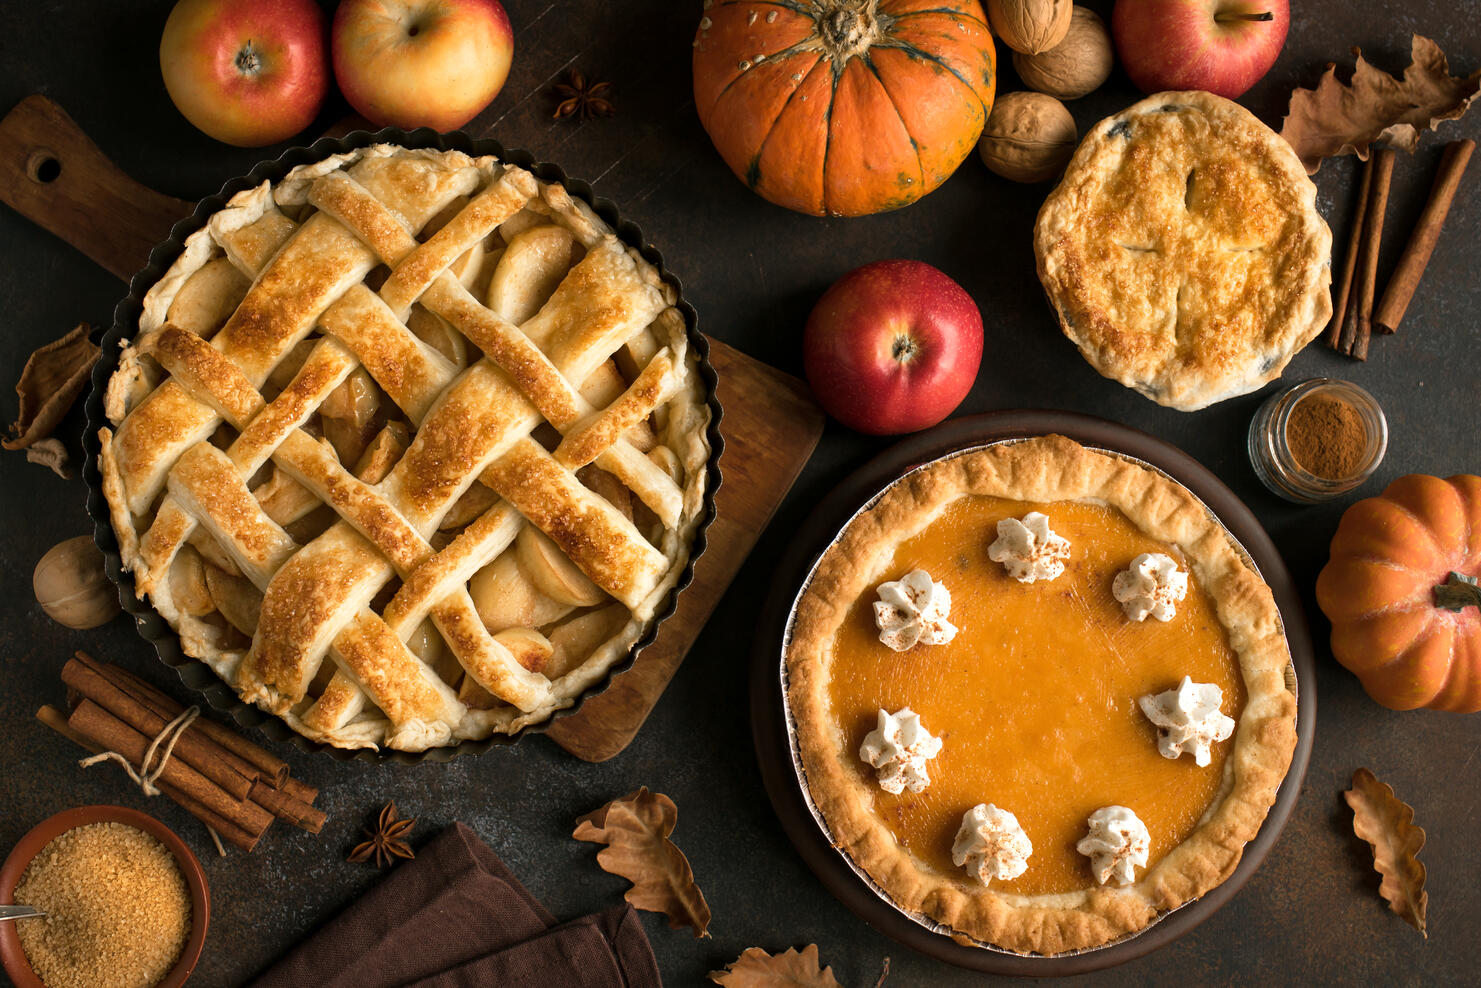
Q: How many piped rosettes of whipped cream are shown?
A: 7